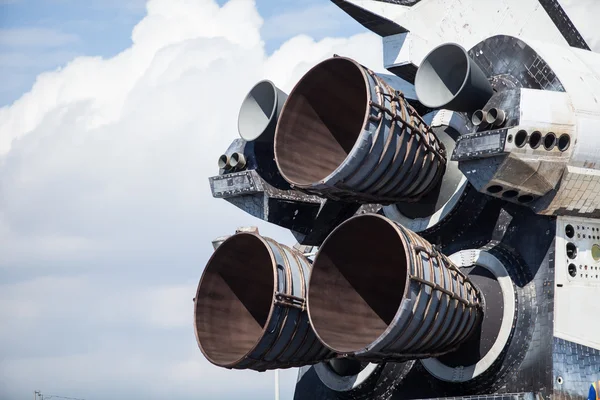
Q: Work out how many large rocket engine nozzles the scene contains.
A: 3